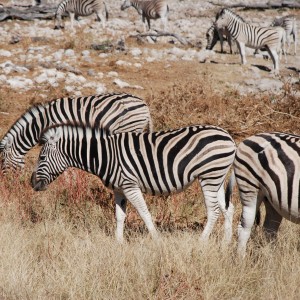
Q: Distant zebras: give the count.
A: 5